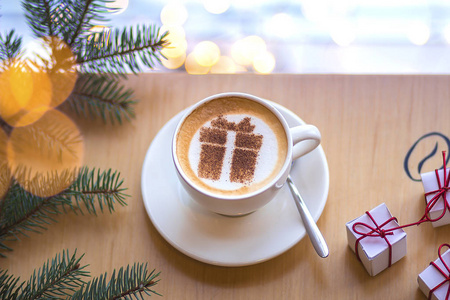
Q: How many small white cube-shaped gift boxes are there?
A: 3